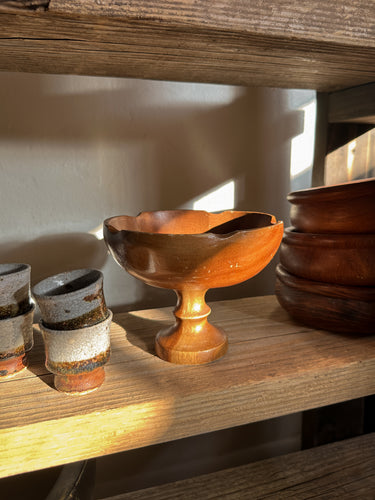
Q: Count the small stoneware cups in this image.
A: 4